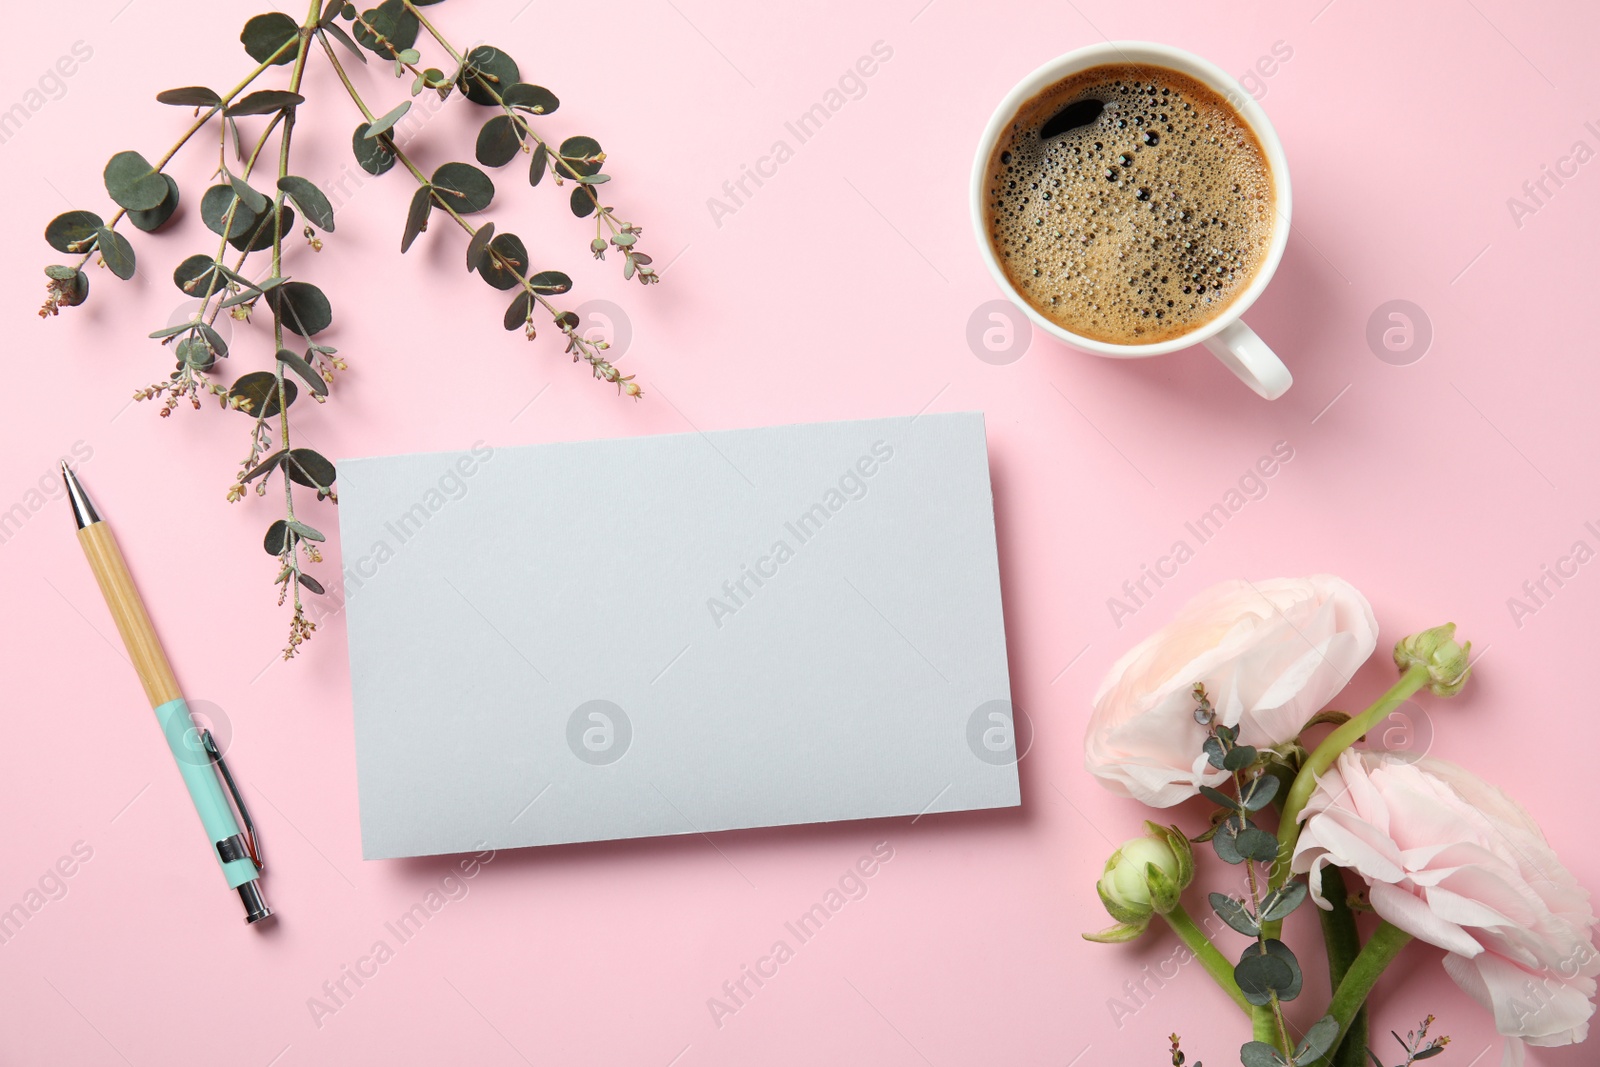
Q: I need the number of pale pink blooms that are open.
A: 2